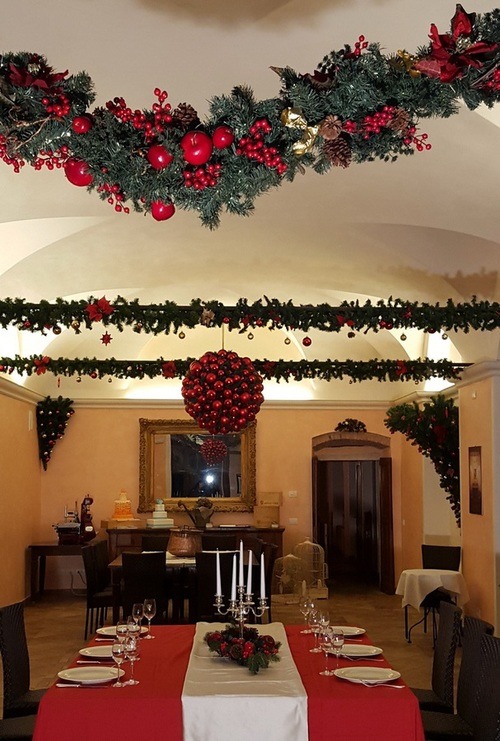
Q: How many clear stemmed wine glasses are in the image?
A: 12